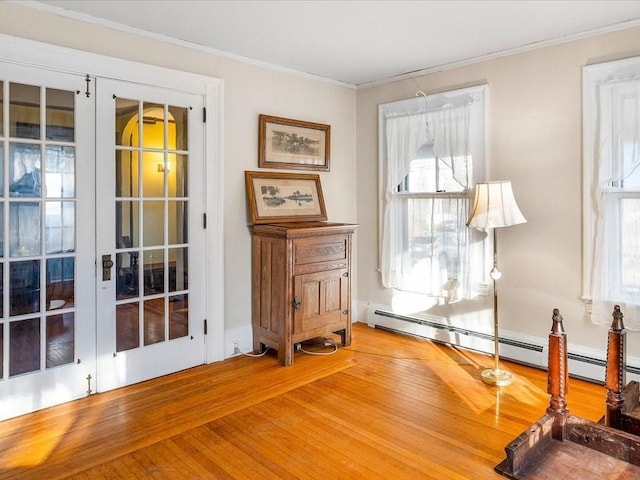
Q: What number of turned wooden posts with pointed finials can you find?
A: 2